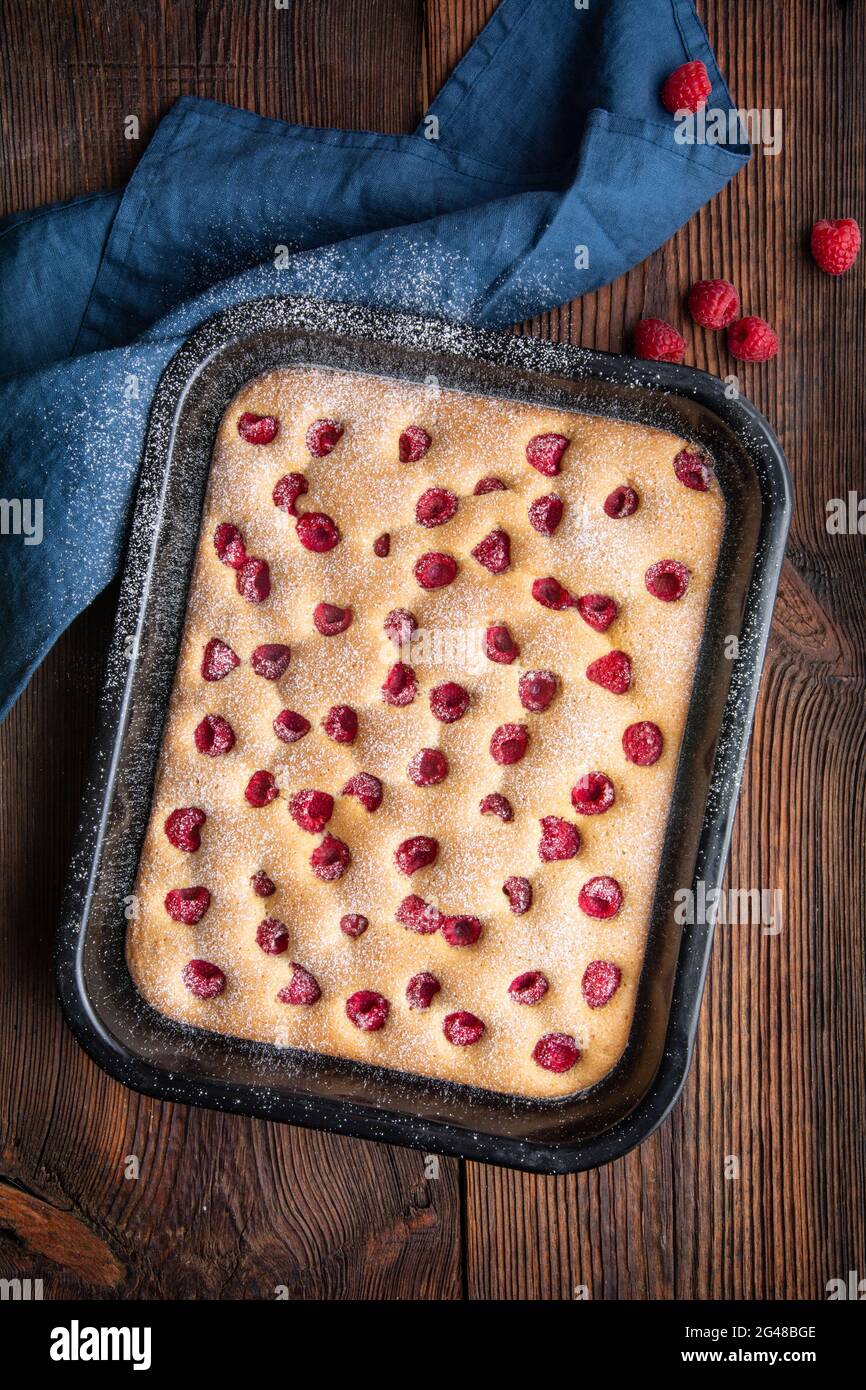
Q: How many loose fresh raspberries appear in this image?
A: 5